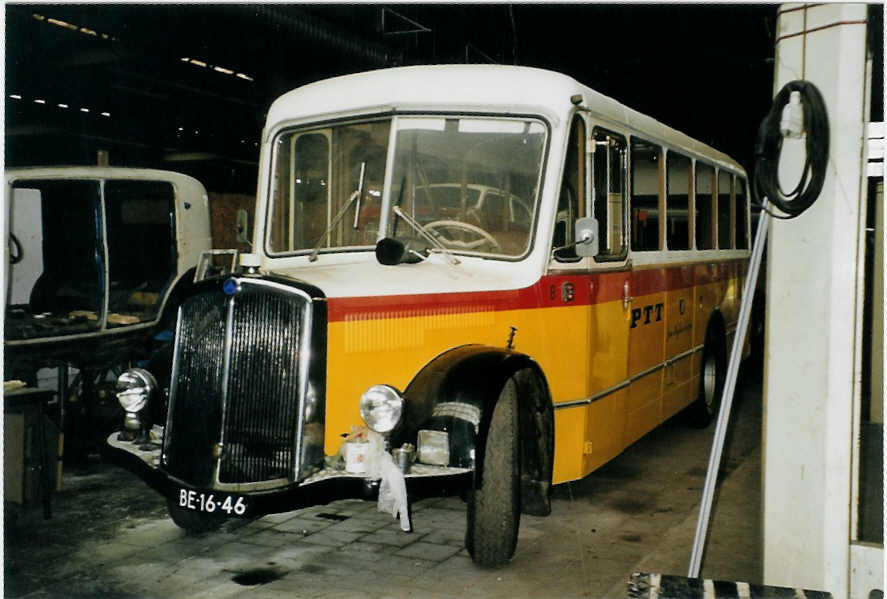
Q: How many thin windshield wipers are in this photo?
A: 2